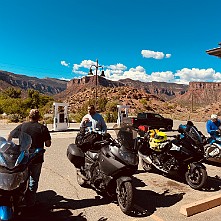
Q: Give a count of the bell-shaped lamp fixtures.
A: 2